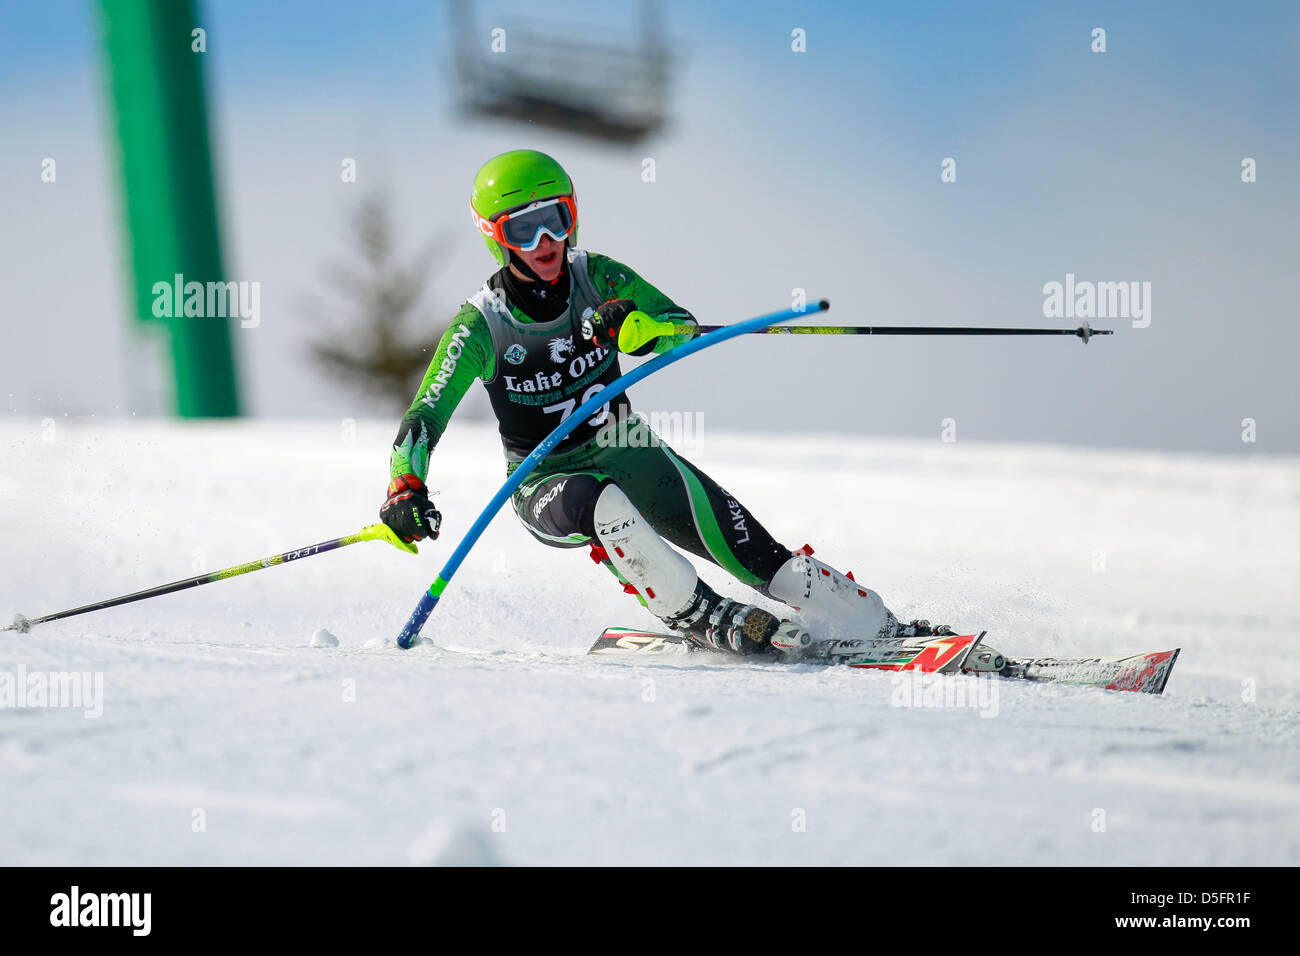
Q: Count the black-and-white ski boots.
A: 2